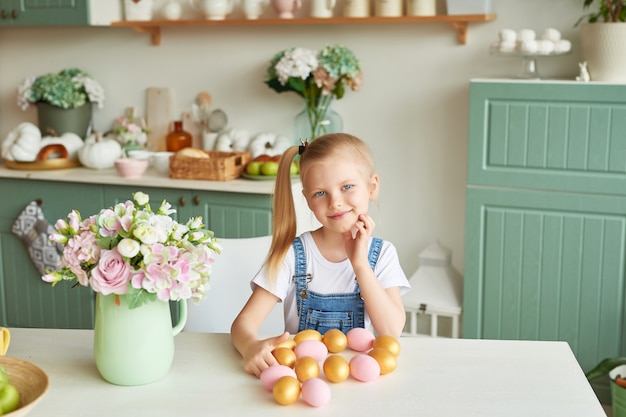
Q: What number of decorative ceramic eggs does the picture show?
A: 14